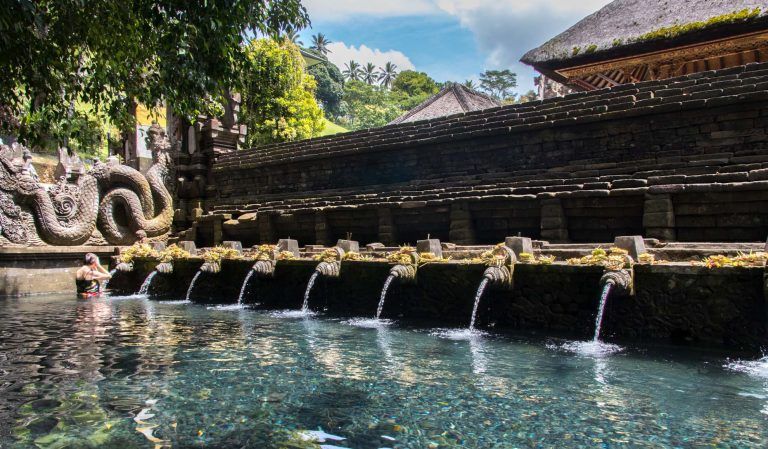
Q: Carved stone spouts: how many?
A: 8